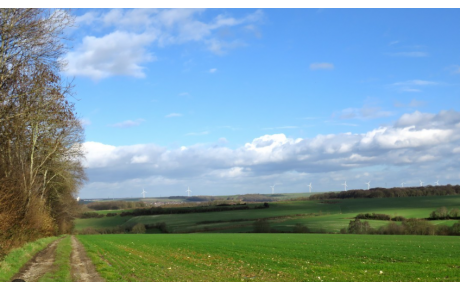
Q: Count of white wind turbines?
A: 9